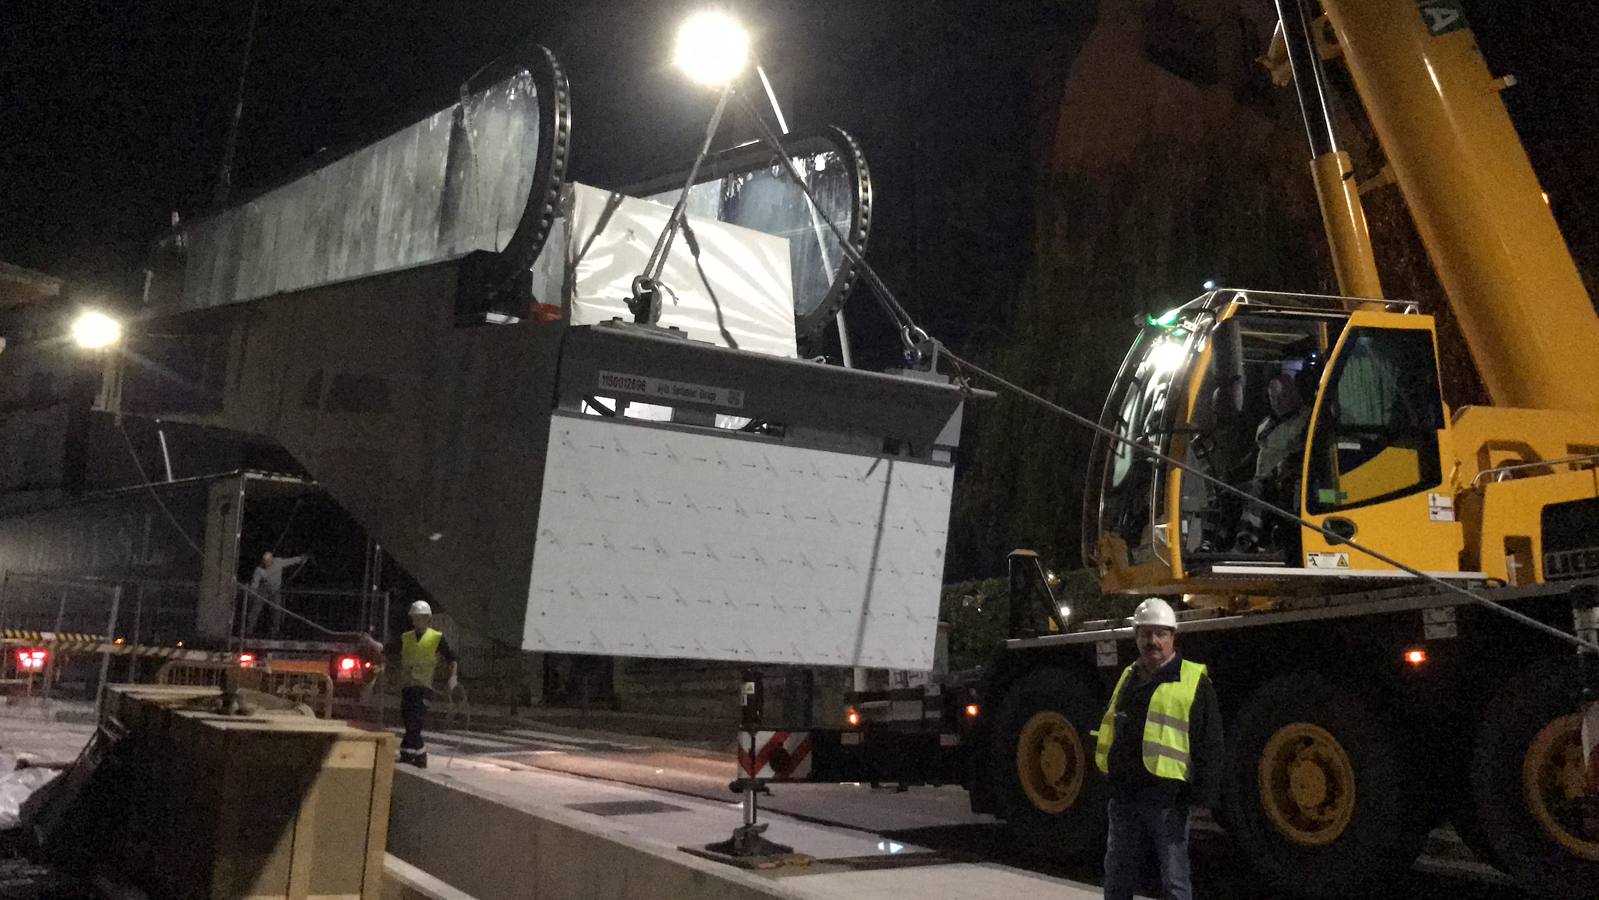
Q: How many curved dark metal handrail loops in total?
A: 2